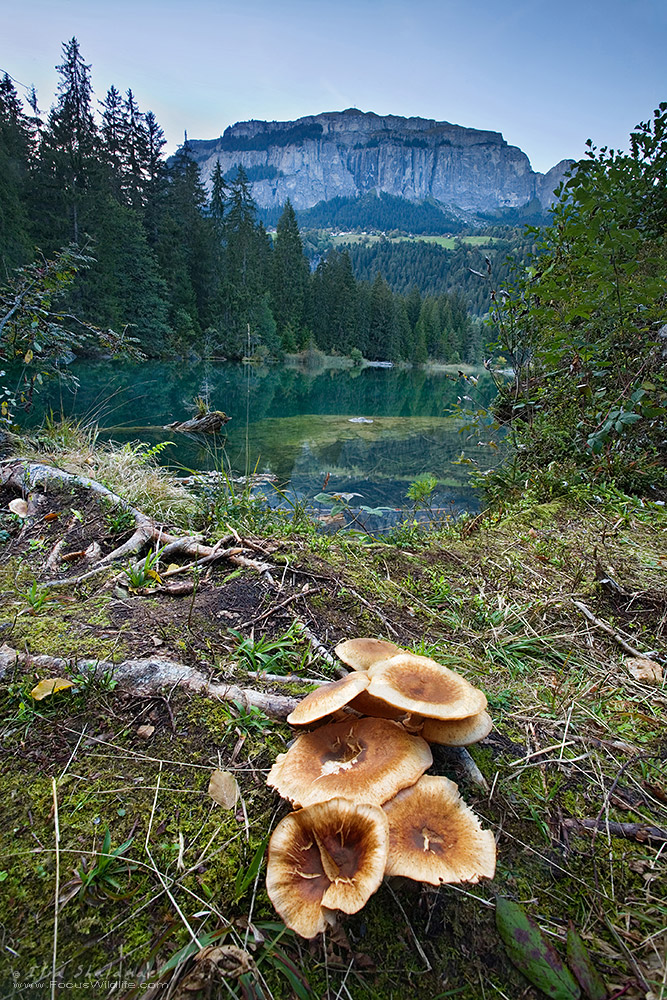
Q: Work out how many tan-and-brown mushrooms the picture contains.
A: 7